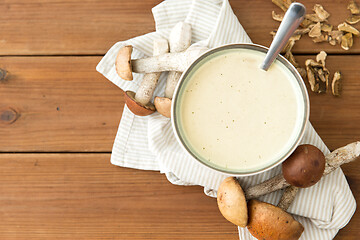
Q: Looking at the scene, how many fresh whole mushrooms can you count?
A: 6